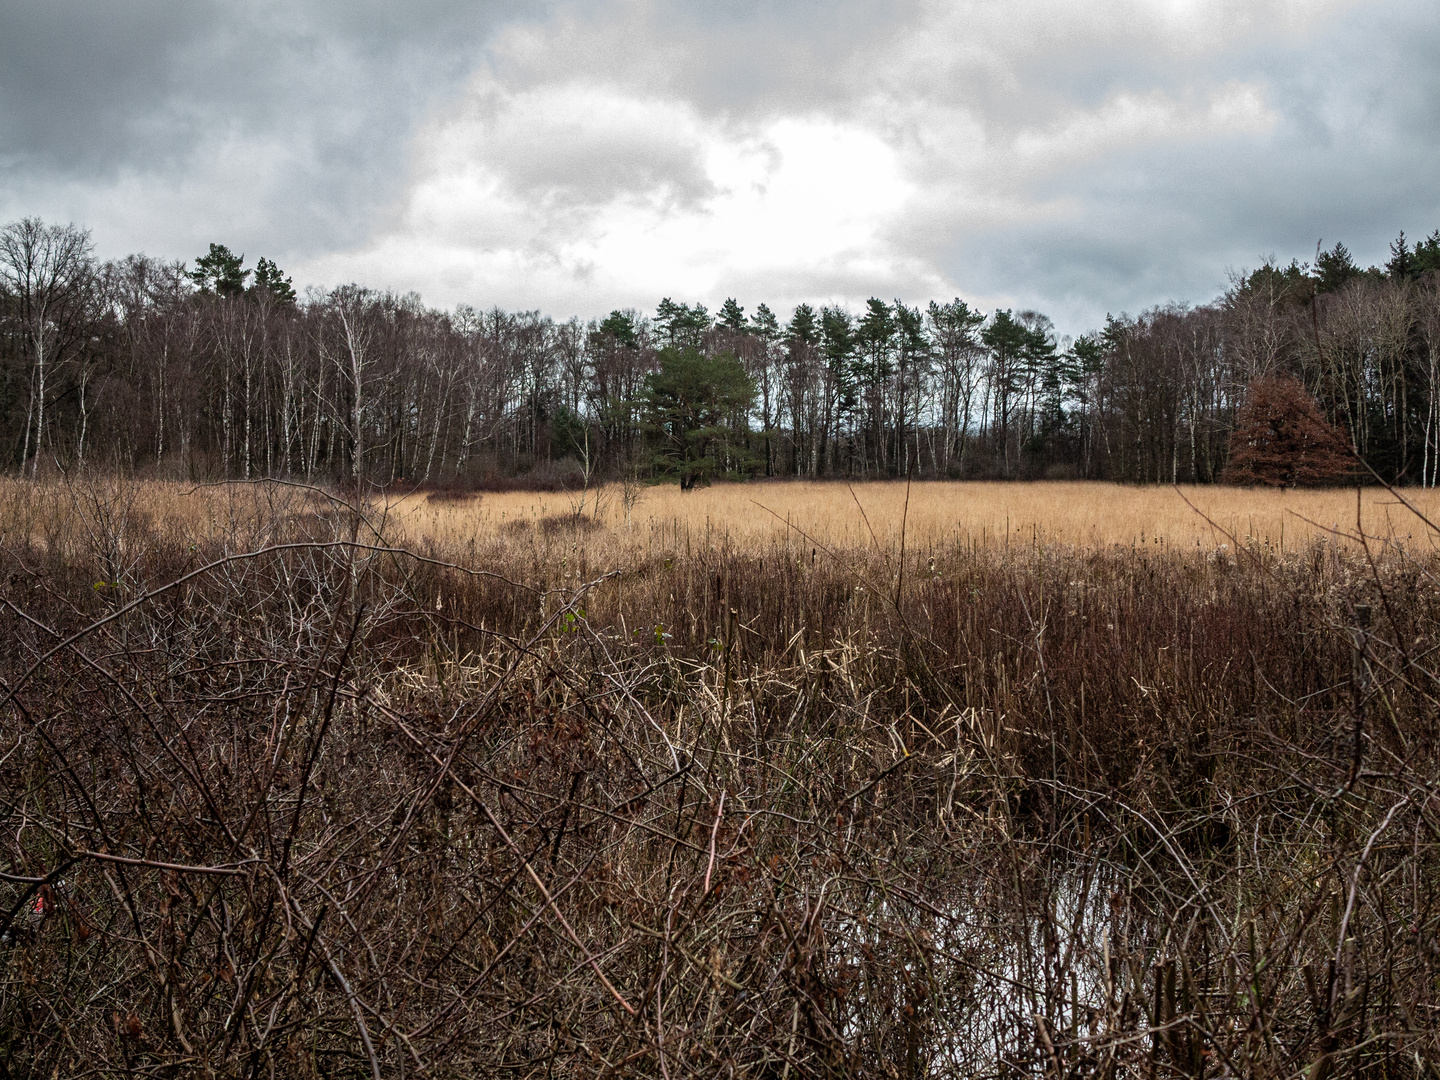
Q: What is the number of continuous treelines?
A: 1